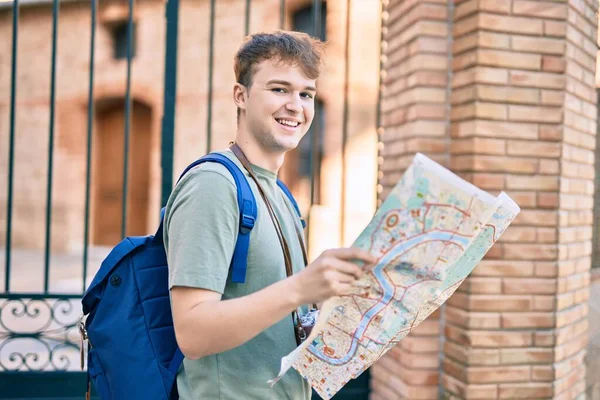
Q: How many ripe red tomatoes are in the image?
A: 0